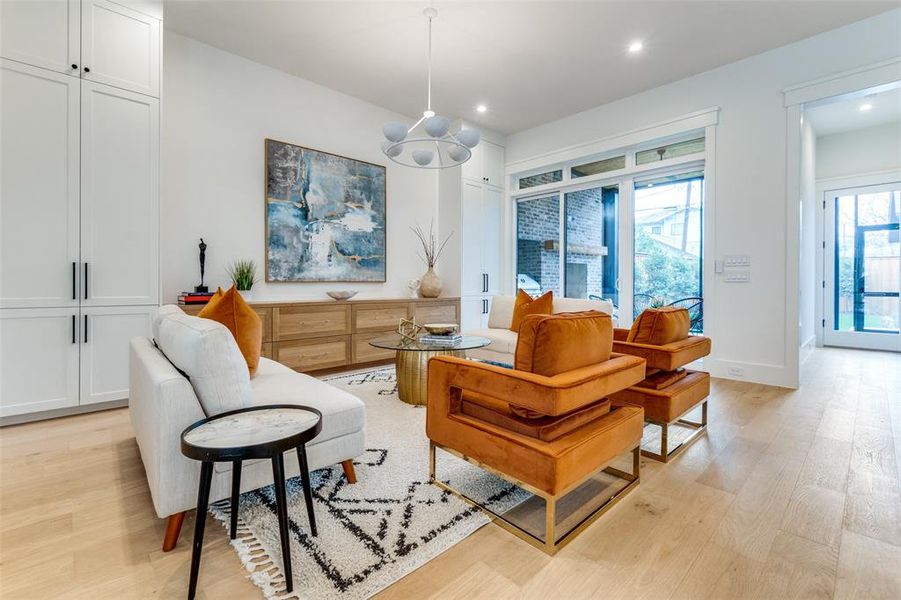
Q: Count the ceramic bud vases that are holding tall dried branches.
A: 1